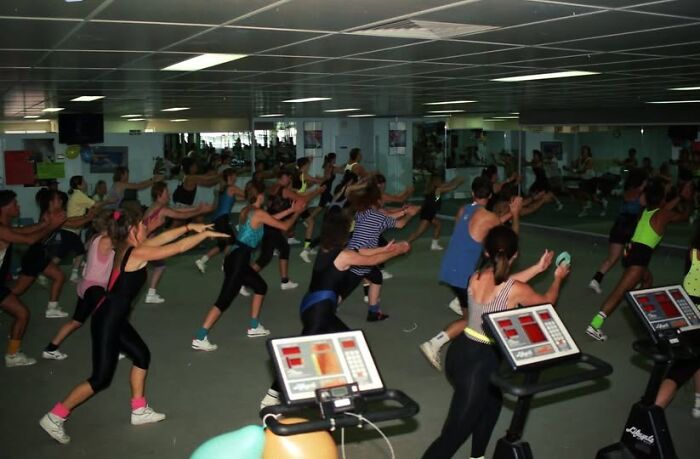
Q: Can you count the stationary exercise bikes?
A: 3